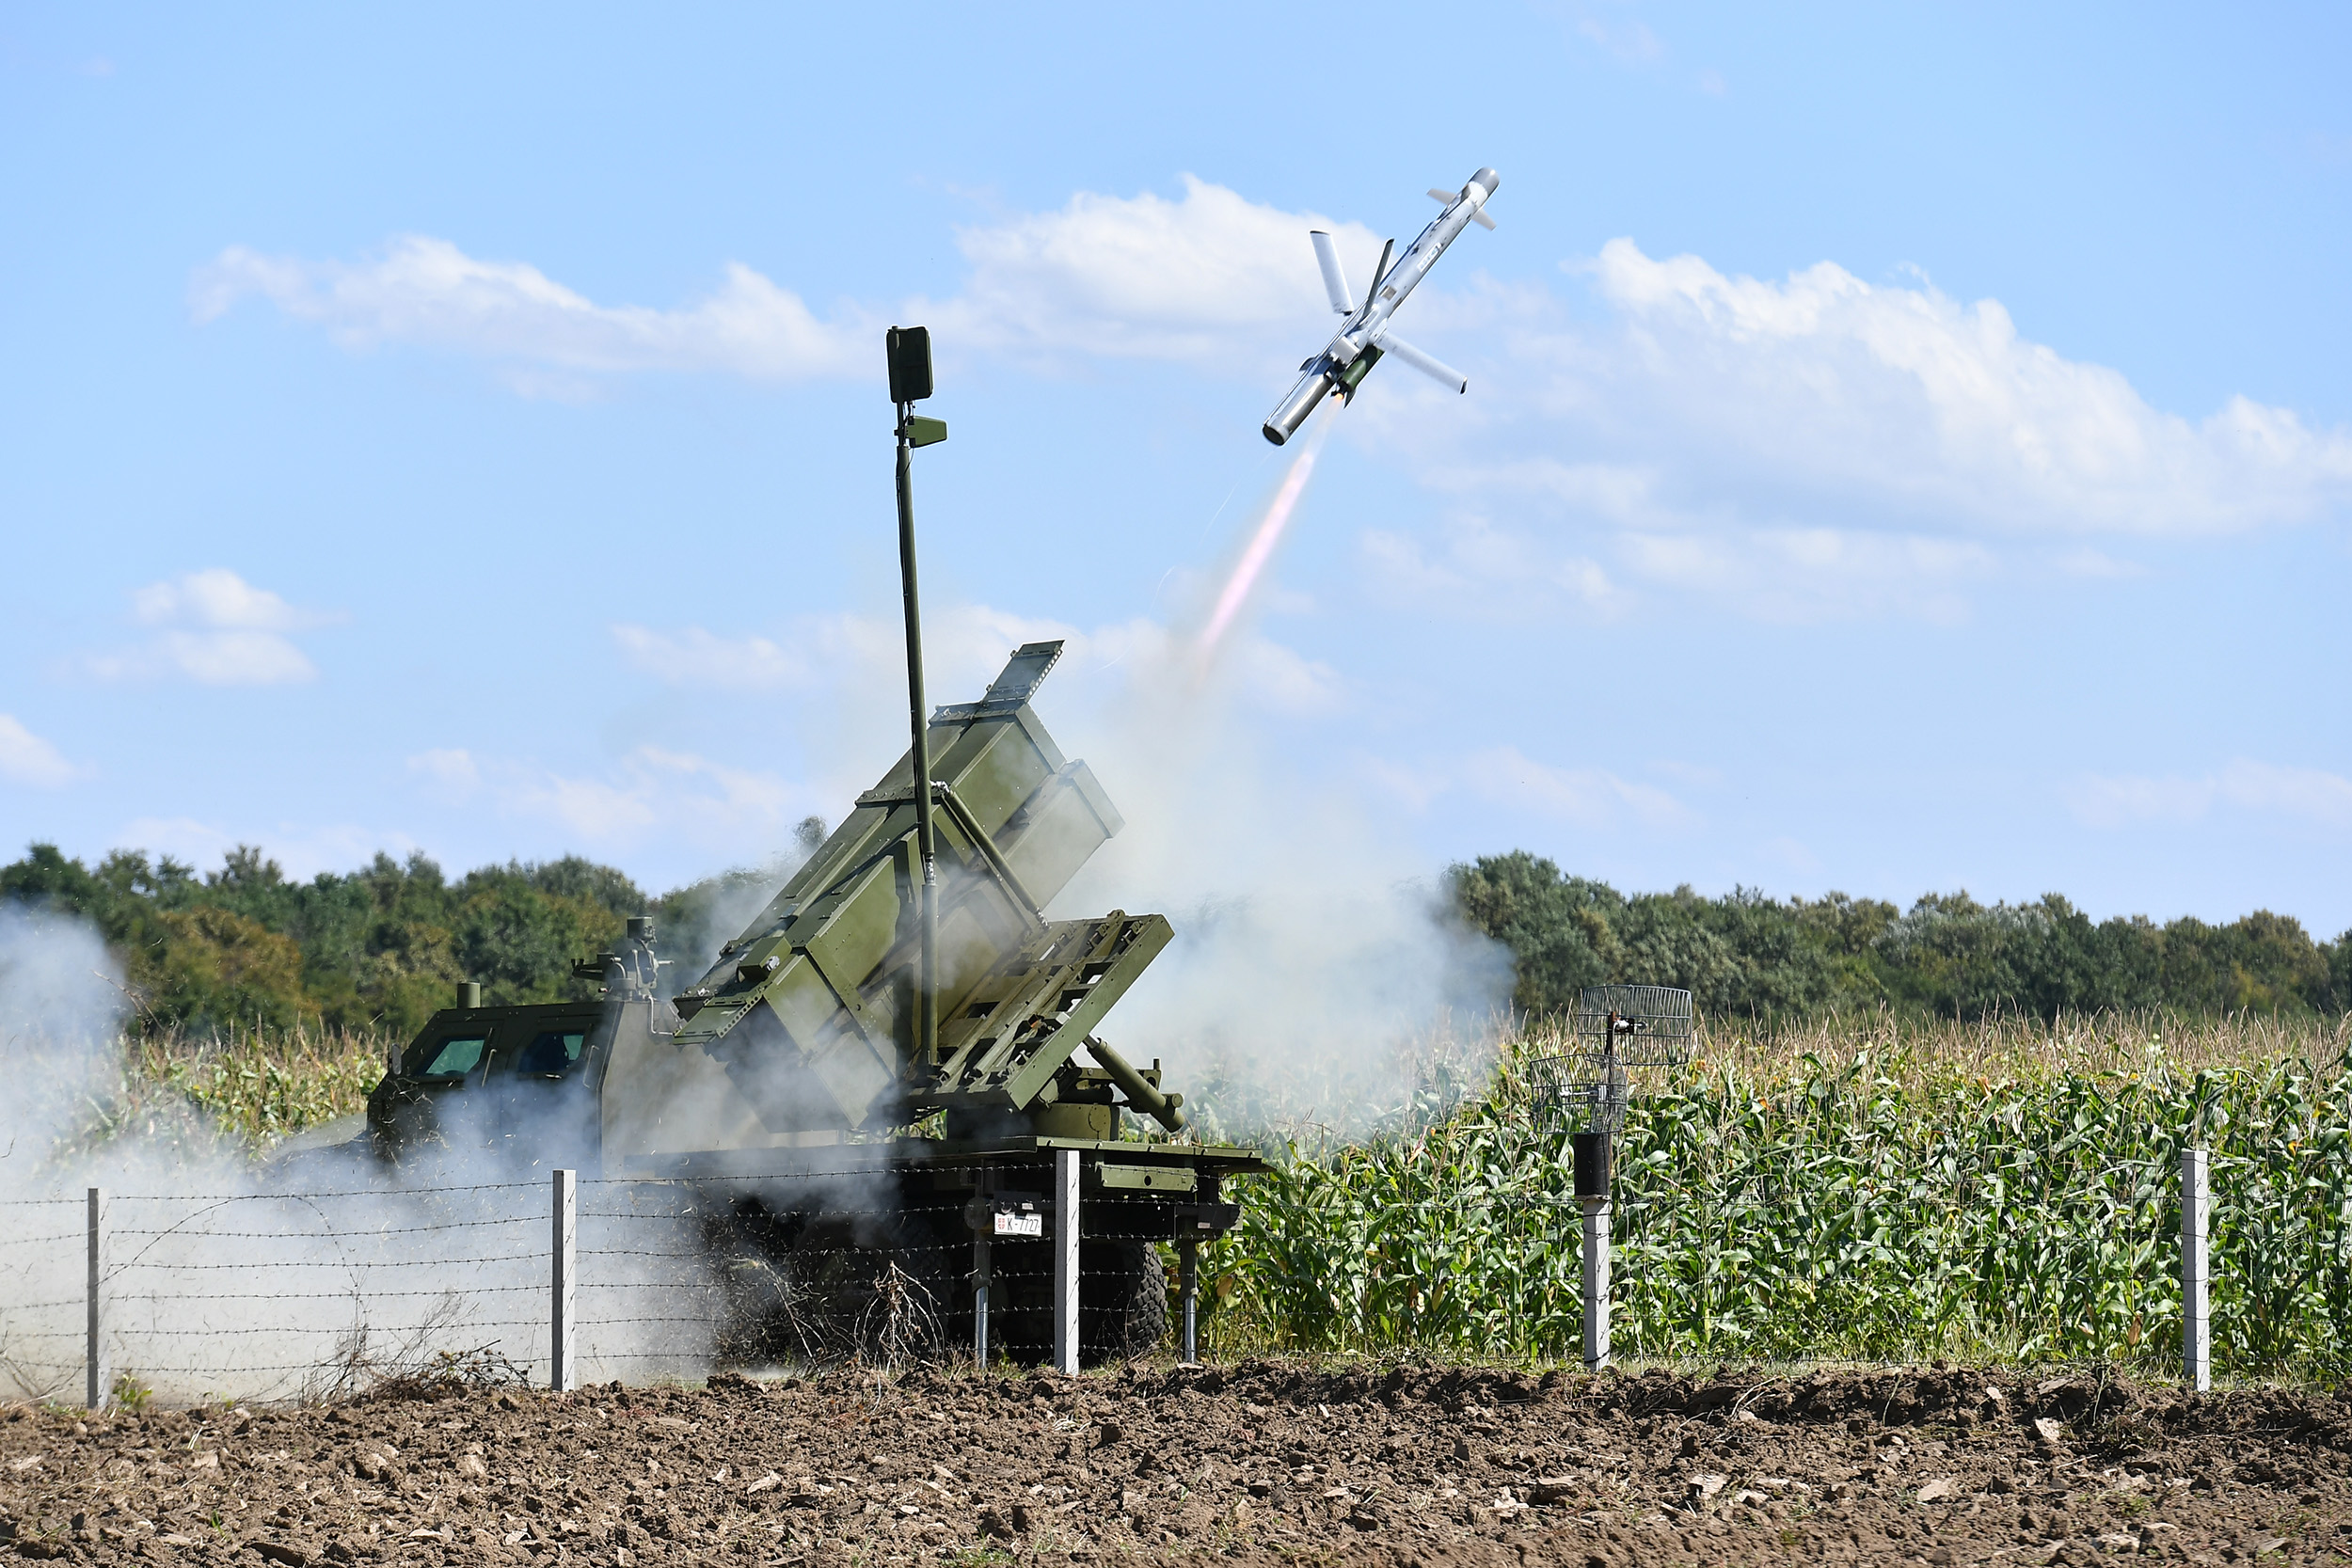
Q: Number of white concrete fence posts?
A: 5